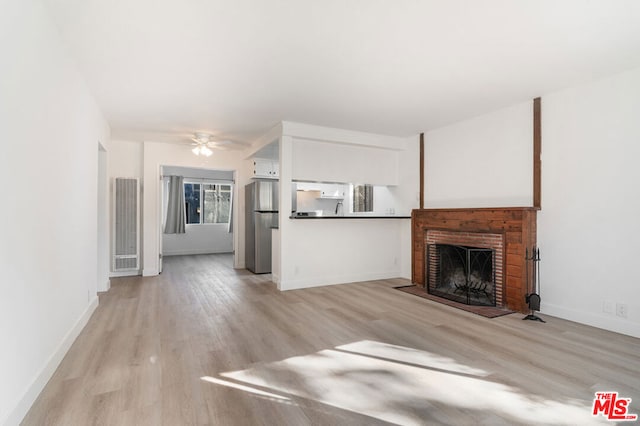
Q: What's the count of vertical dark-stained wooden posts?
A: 2